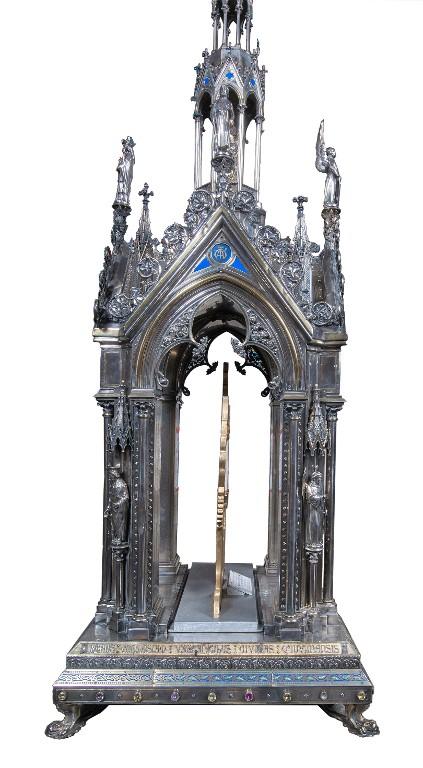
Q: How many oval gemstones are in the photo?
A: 9